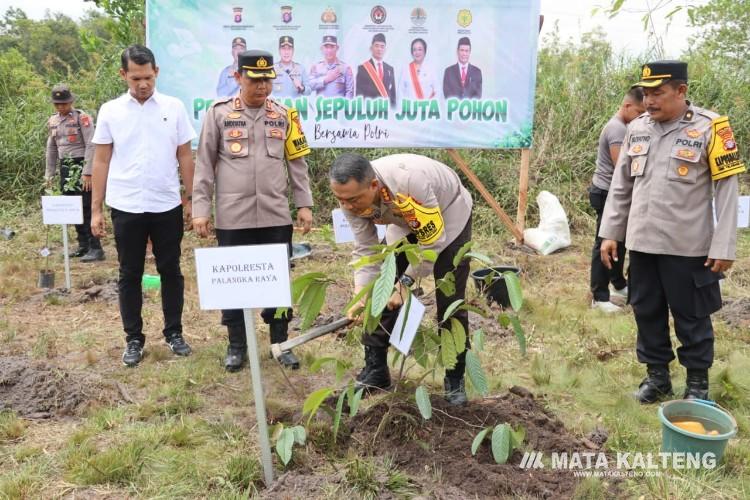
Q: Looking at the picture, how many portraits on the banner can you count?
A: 6